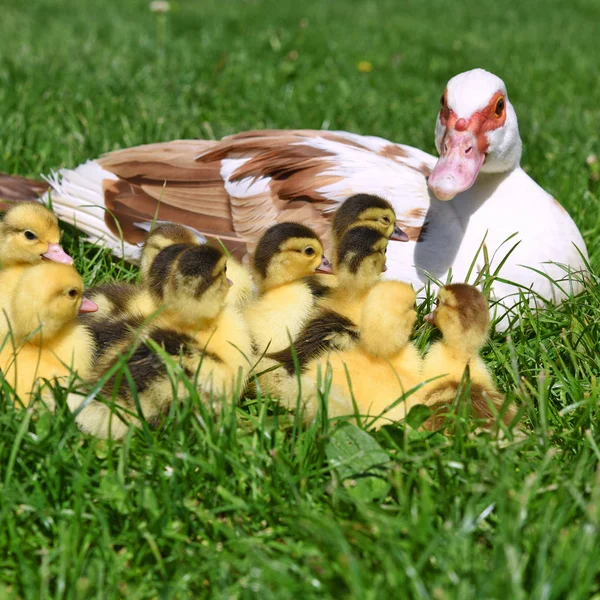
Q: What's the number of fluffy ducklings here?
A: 10